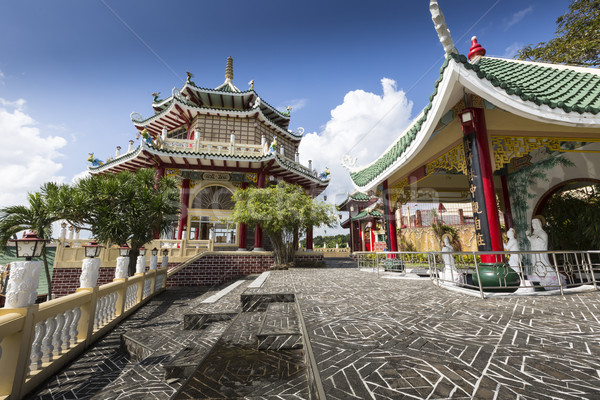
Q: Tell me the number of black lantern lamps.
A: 6